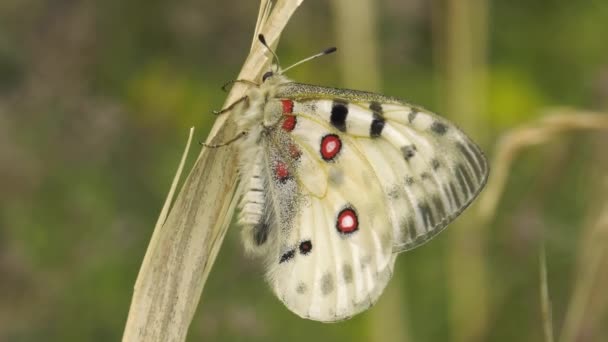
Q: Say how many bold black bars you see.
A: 2